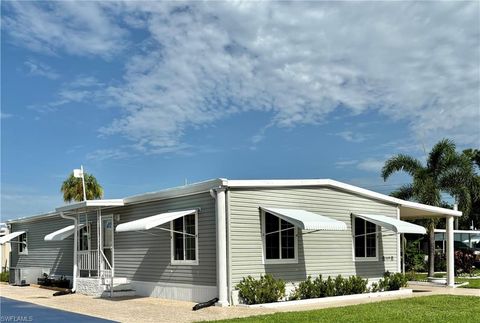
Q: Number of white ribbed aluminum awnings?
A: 5